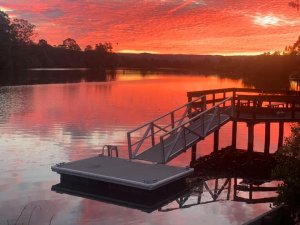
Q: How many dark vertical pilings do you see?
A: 6